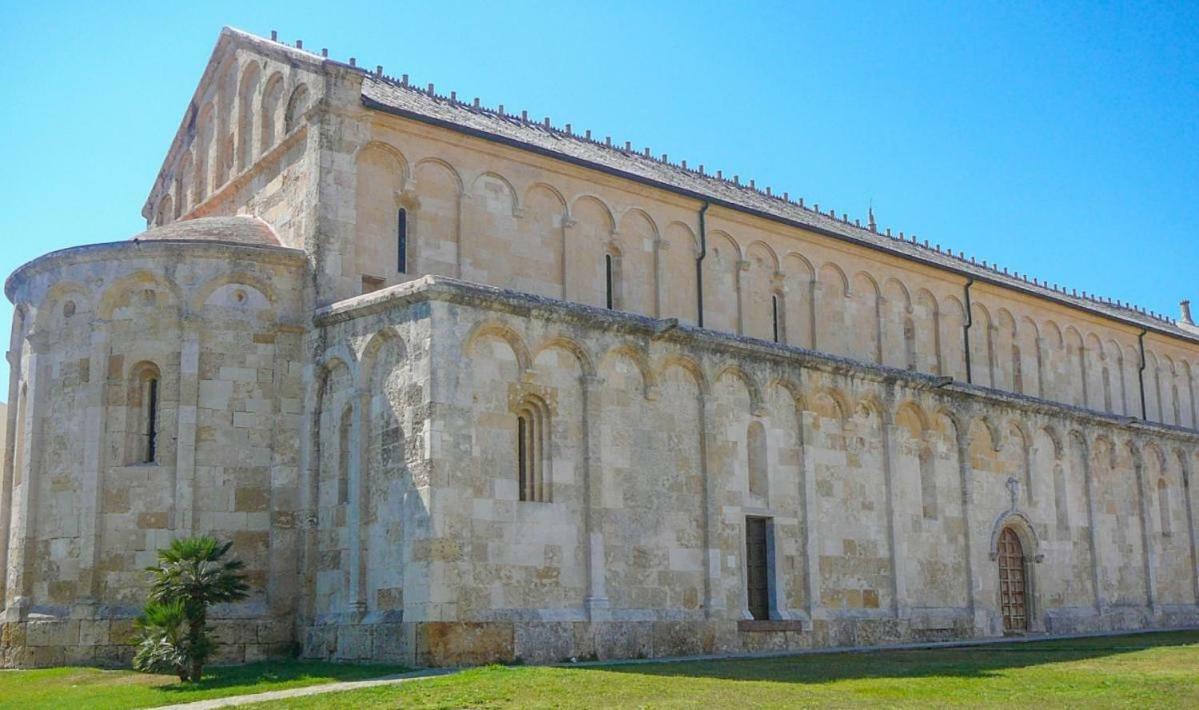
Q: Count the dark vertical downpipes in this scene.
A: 3